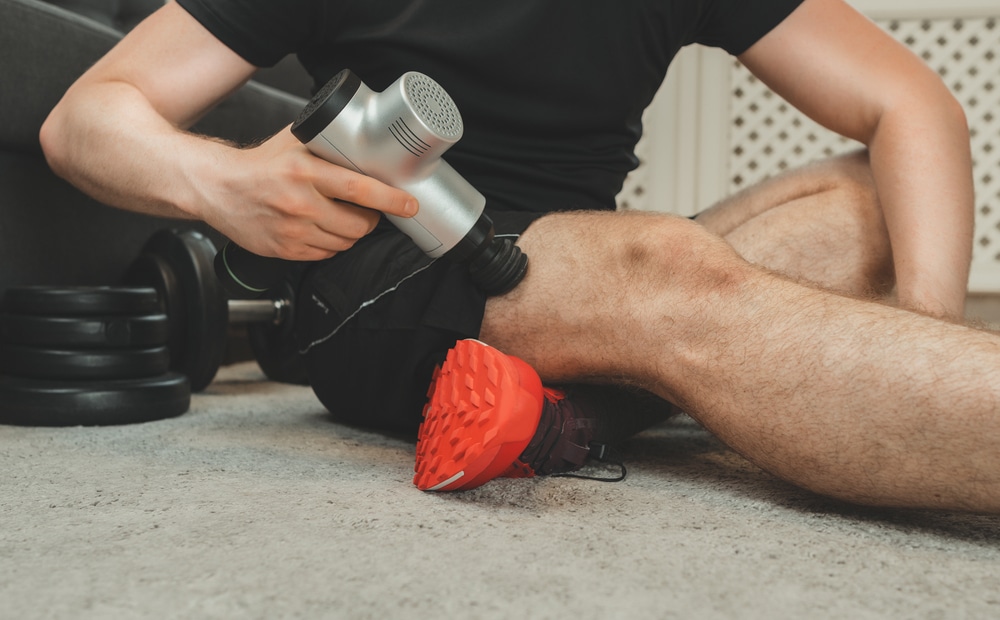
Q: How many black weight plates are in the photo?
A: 7